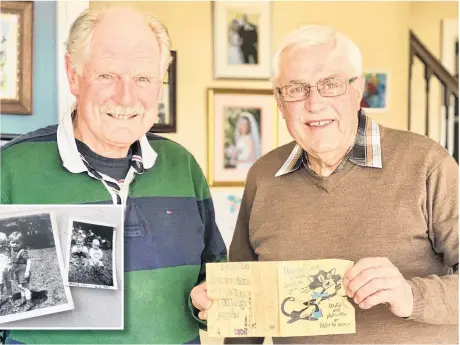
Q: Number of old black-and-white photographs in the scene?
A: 2